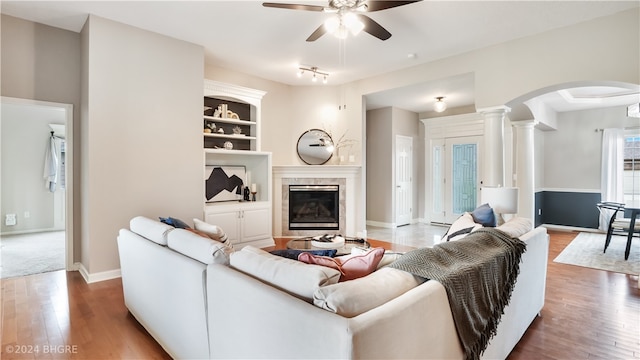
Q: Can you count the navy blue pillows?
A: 3